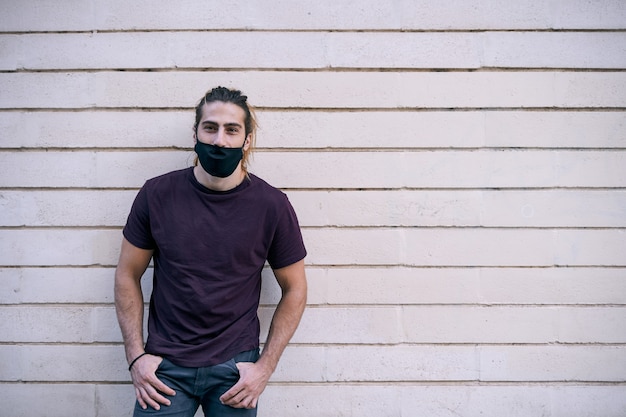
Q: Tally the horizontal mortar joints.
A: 10